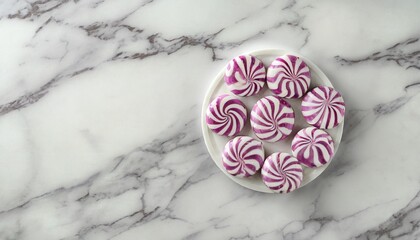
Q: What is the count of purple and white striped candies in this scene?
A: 8